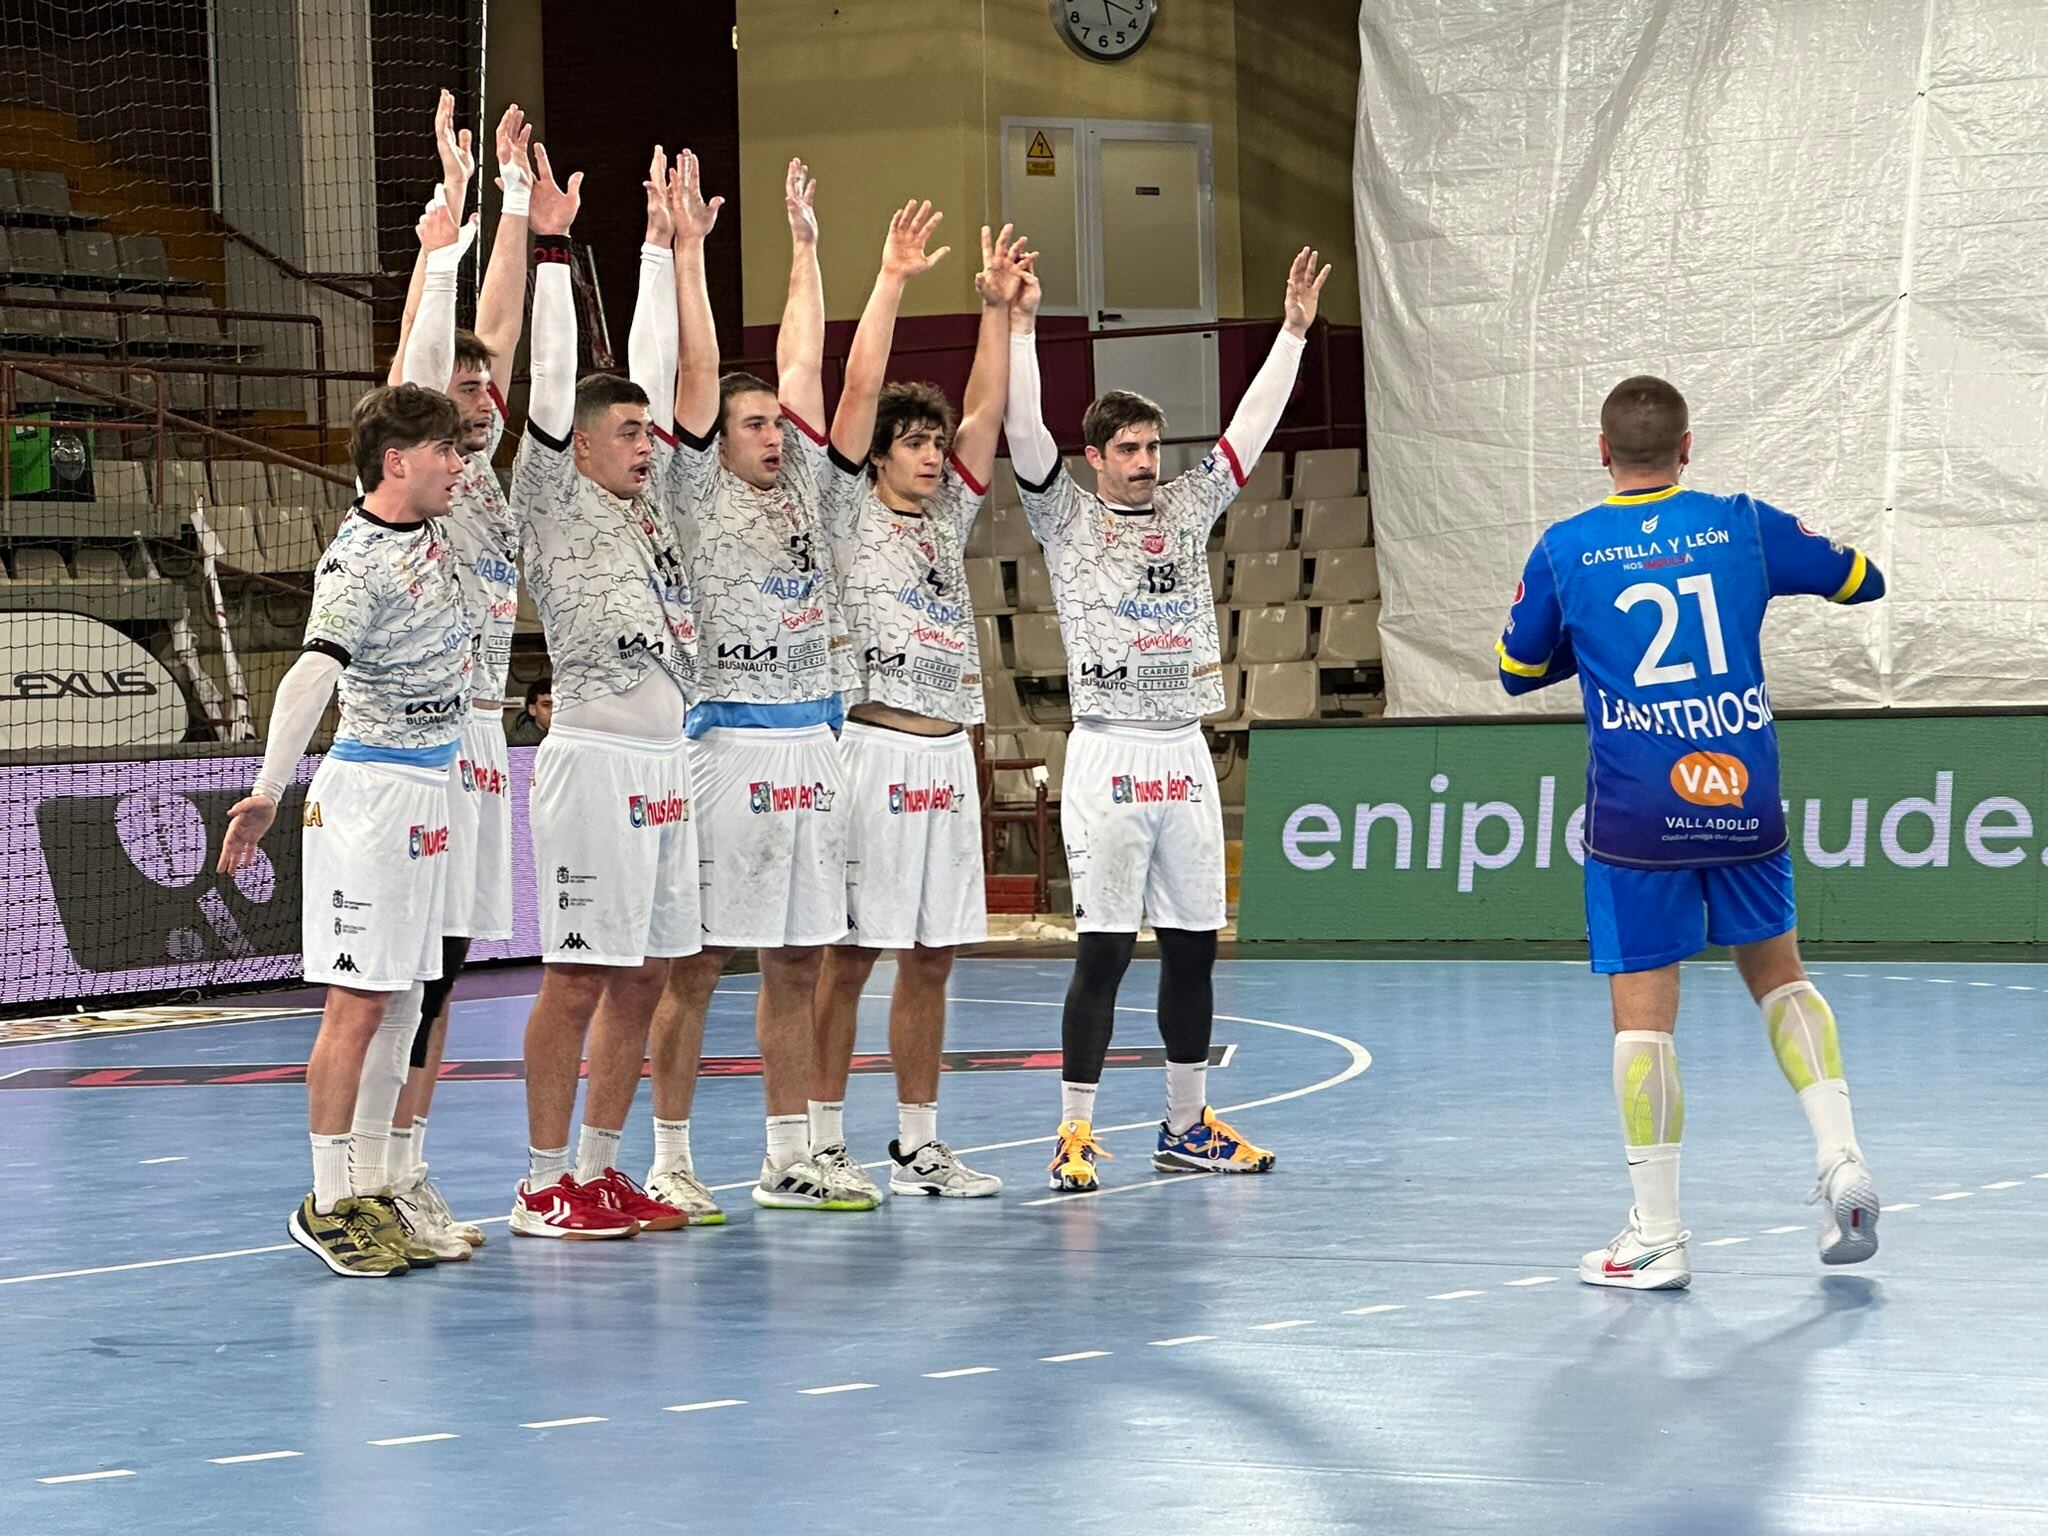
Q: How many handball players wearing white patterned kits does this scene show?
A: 6